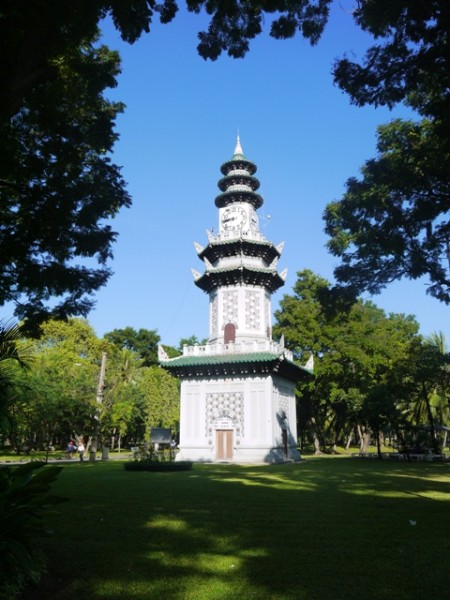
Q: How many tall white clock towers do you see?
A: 1